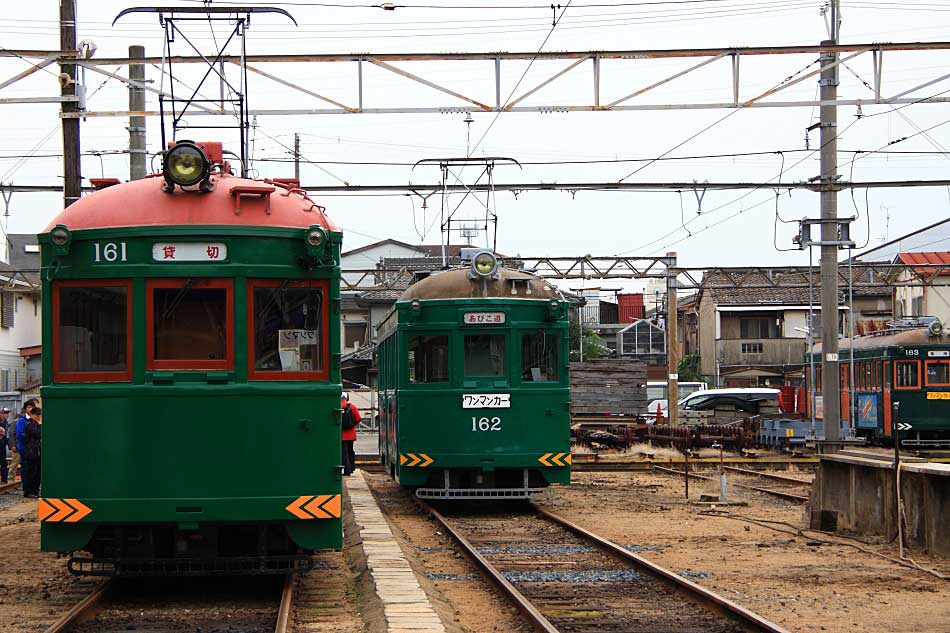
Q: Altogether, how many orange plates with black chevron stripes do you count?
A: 4